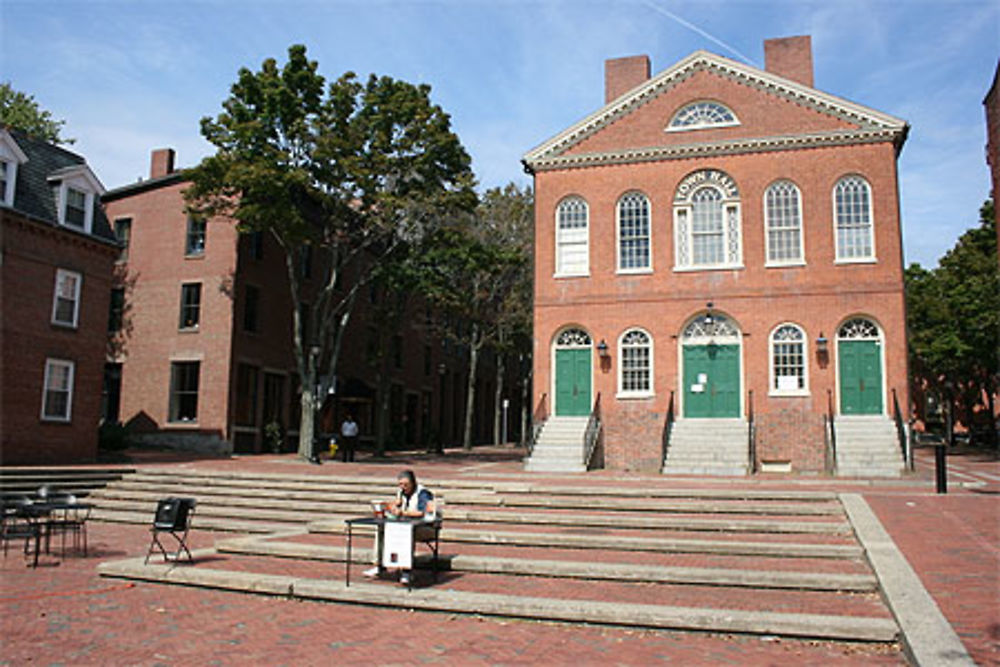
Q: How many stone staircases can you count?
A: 3